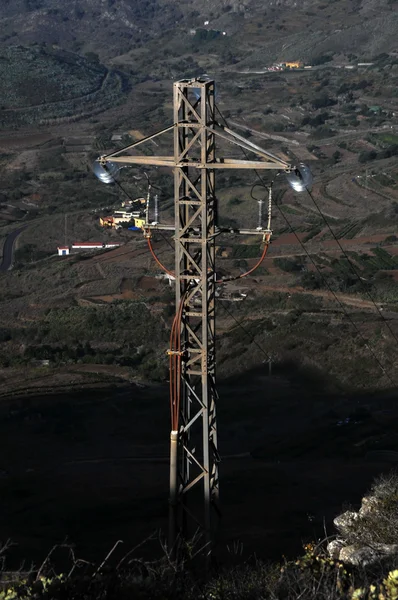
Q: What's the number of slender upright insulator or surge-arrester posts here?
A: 4